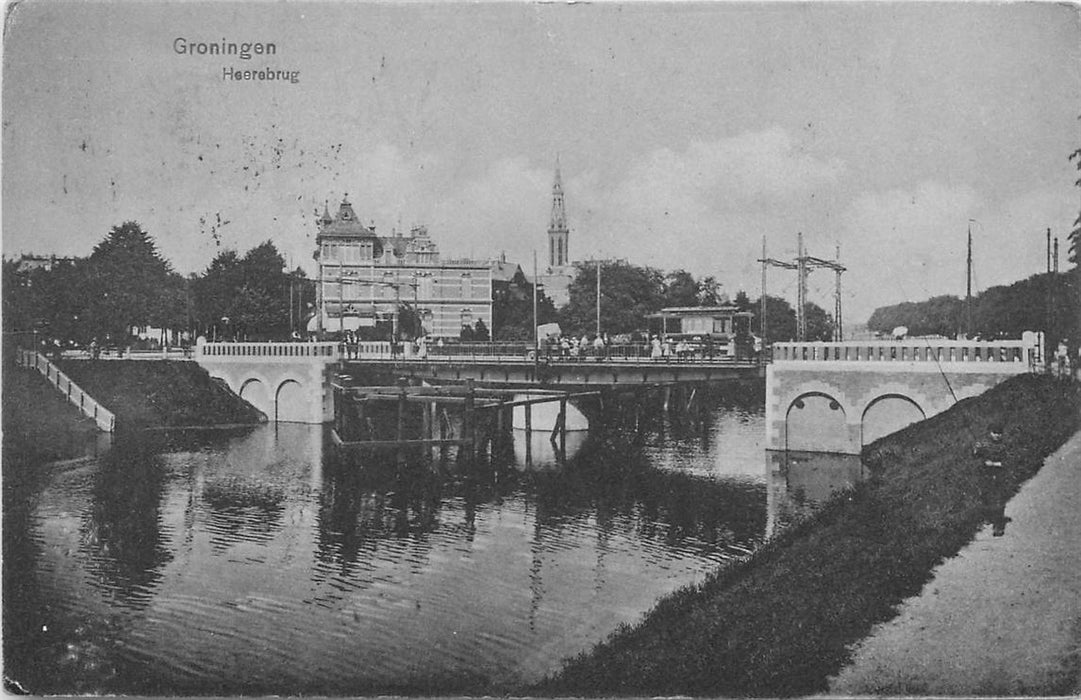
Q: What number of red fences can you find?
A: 0